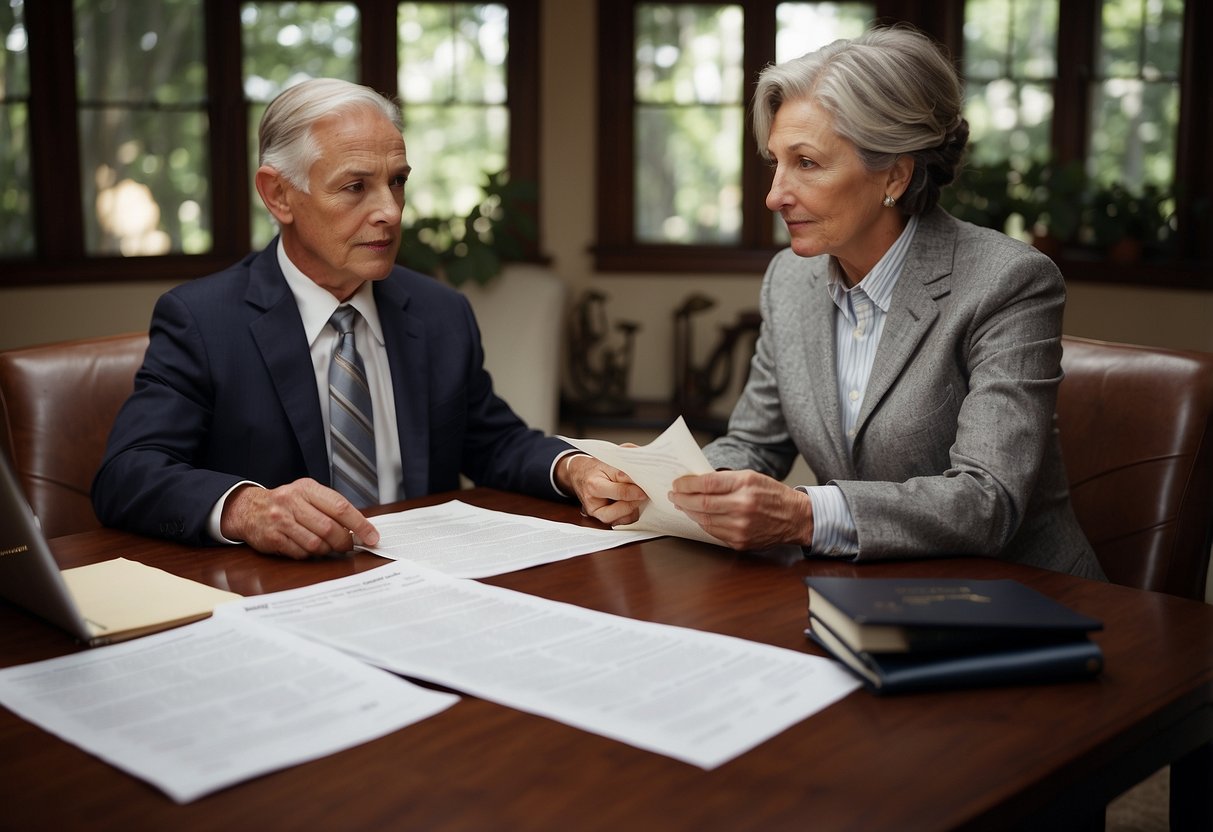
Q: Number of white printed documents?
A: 3